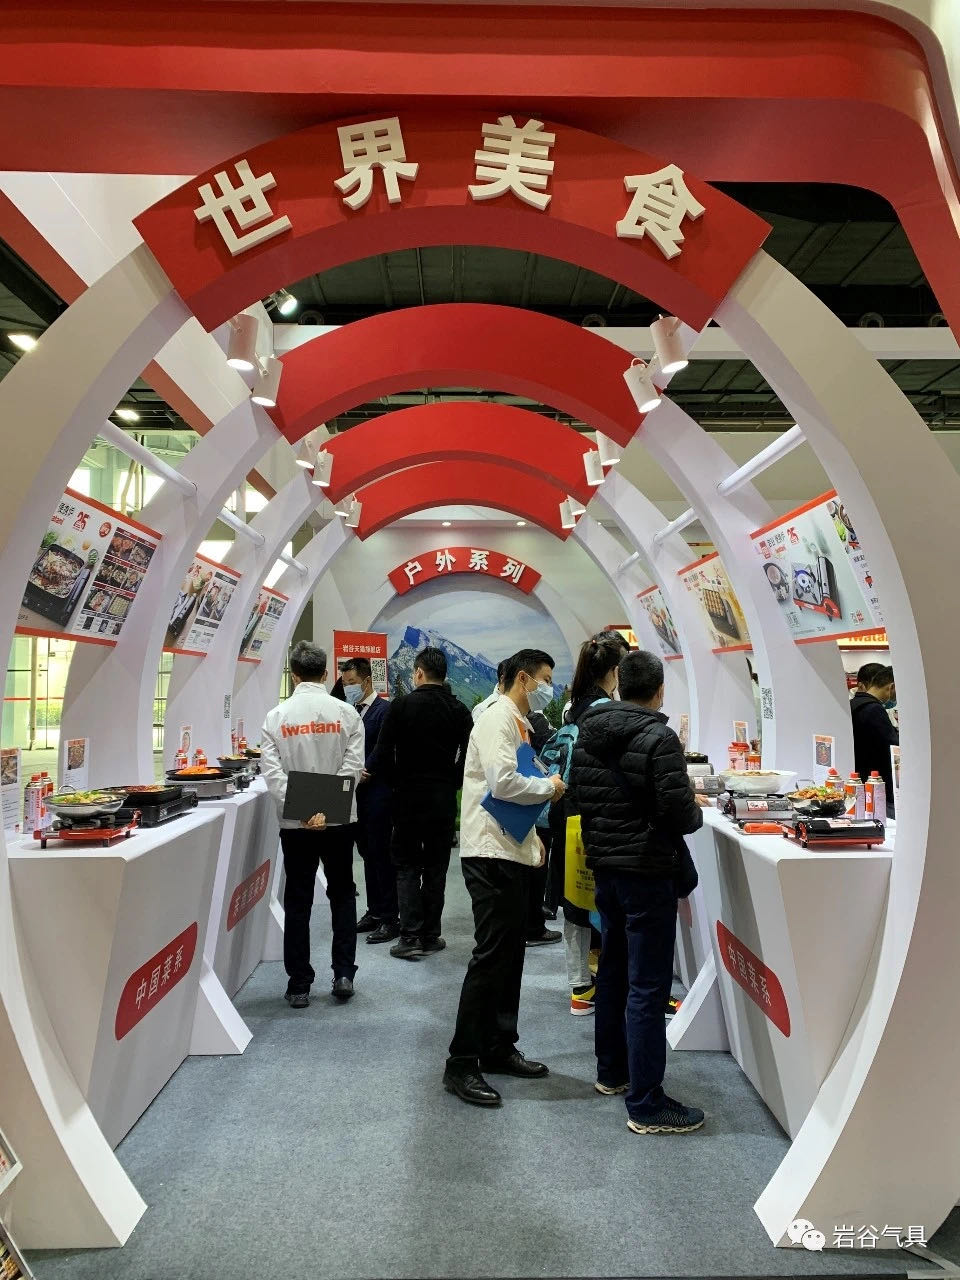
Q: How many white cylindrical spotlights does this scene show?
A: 12